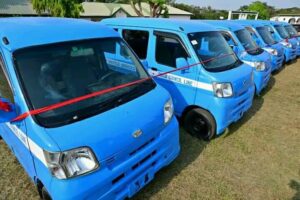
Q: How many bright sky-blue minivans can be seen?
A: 6